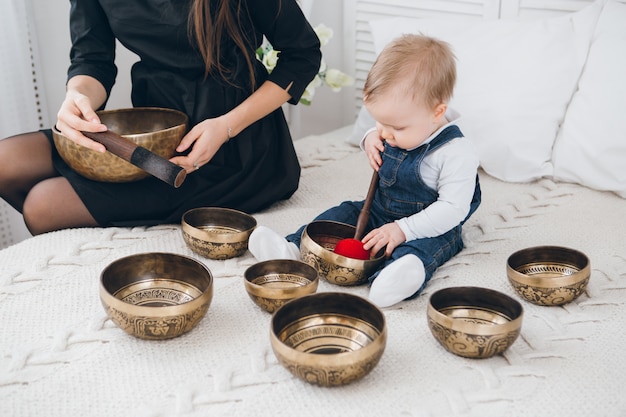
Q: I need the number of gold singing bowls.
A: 8